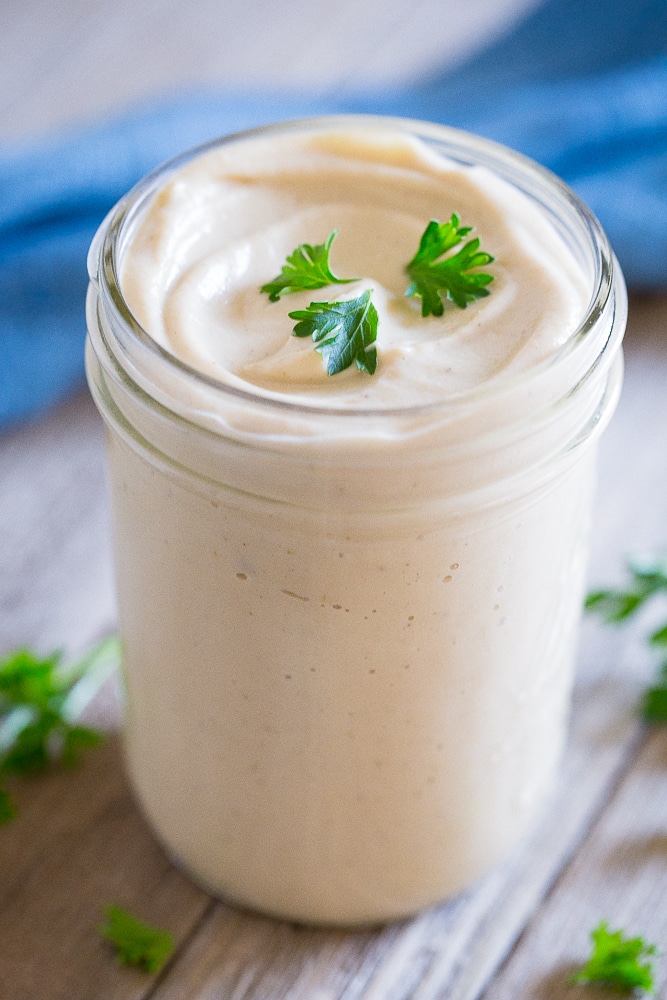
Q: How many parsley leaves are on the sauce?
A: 3